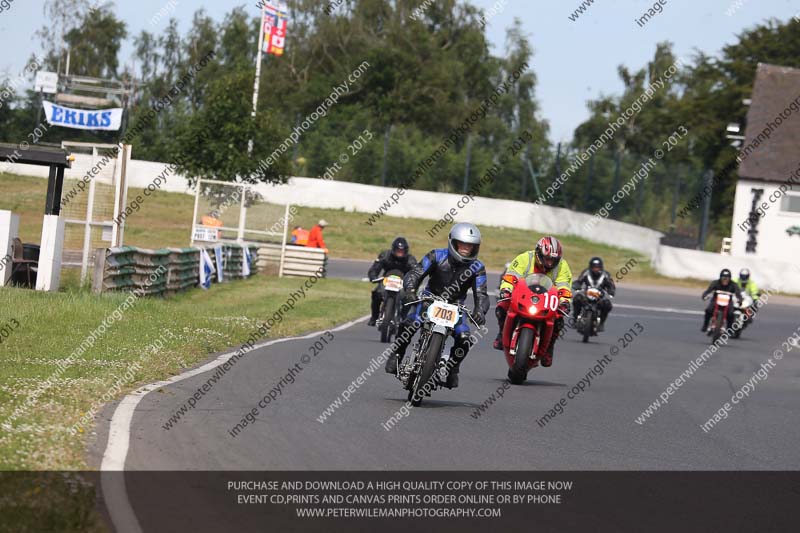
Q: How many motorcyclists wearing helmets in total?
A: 6